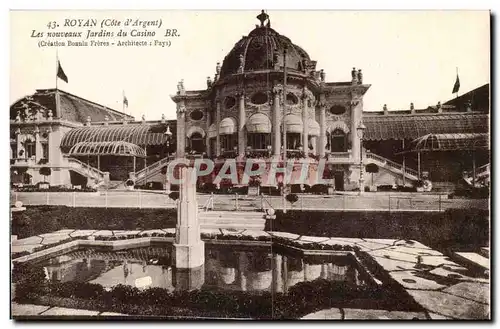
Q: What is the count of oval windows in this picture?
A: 5